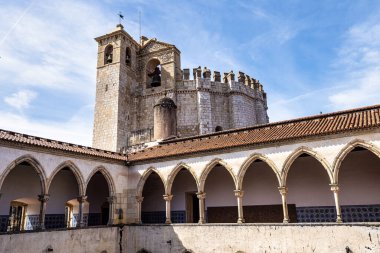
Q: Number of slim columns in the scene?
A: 9